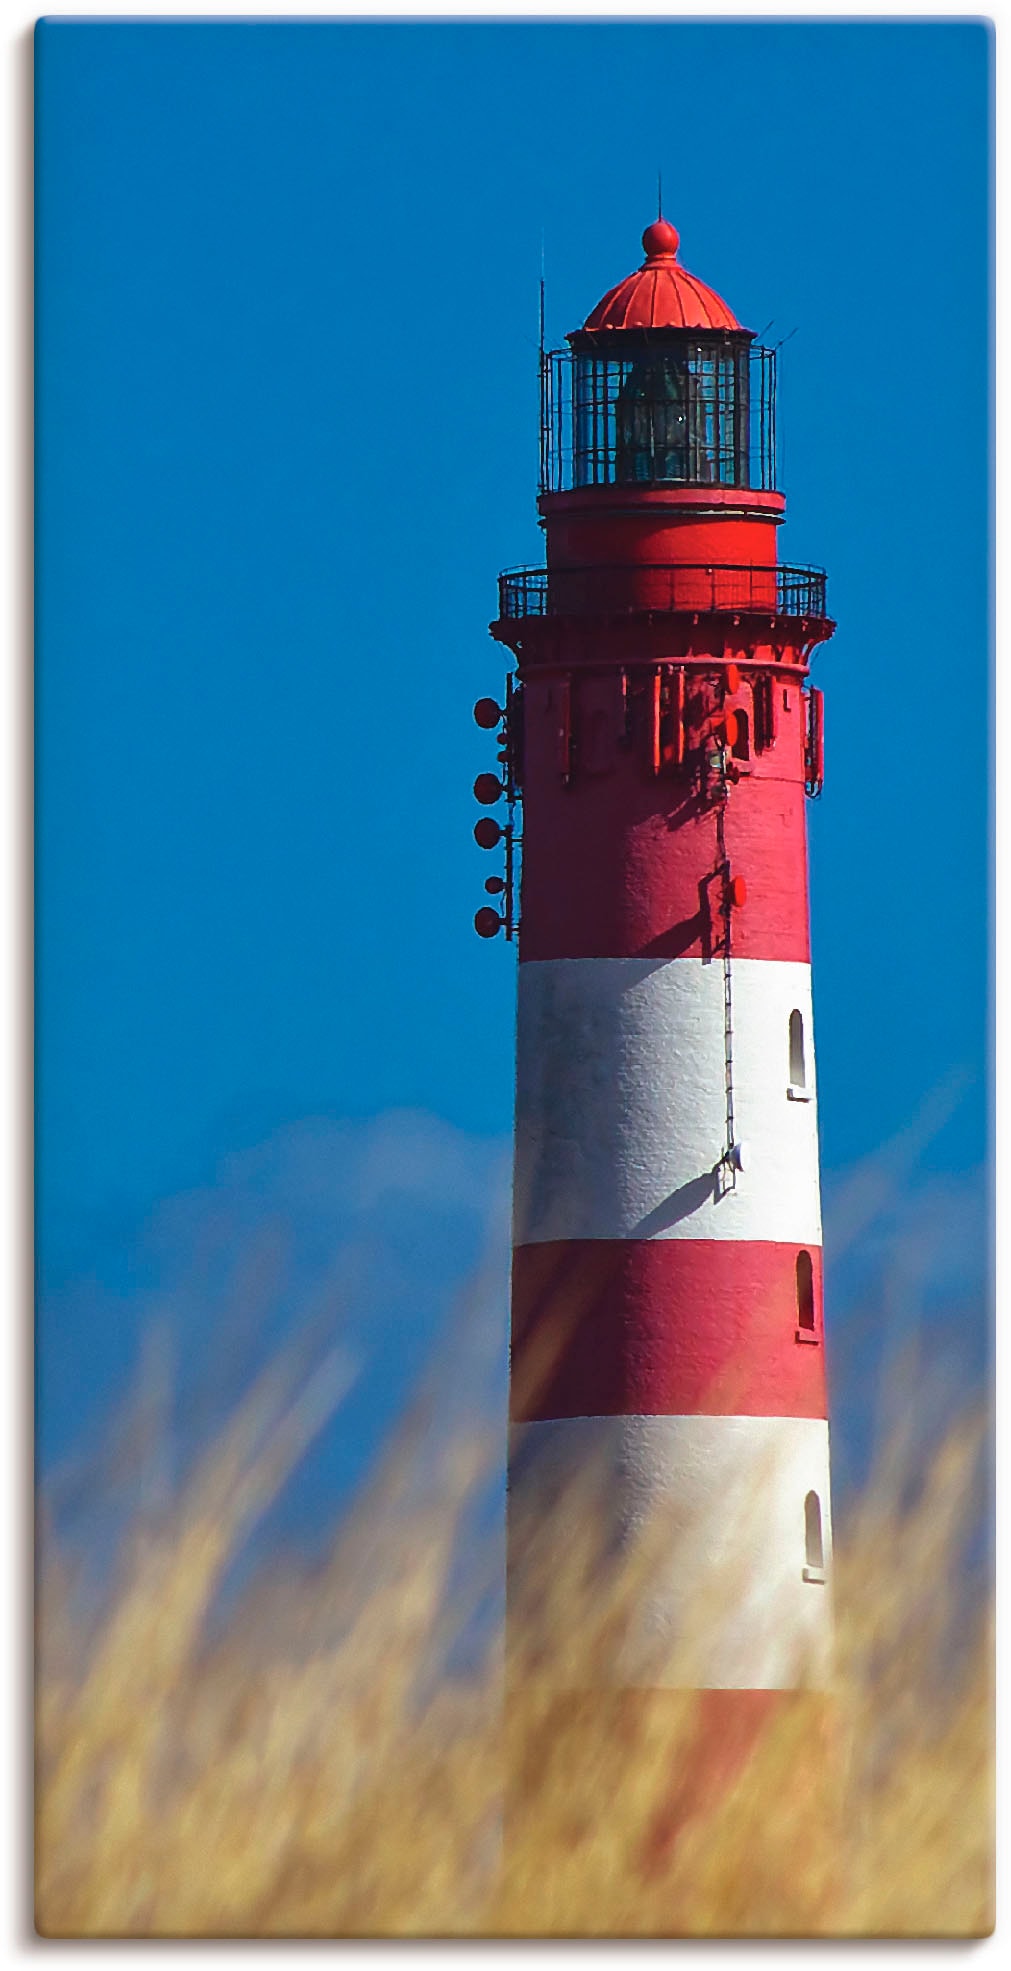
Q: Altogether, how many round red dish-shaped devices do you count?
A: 10